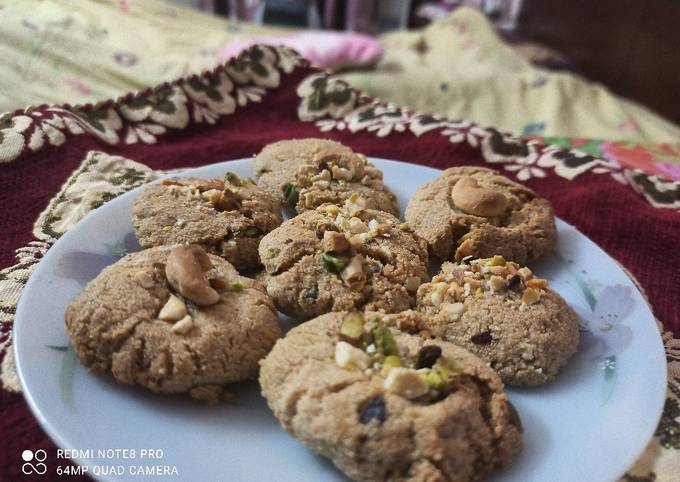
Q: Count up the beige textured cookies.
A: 7